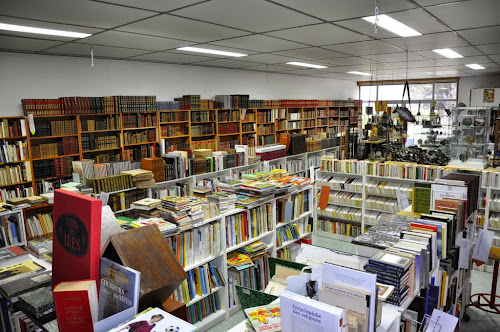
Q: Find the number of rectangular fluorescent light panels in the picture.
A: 7